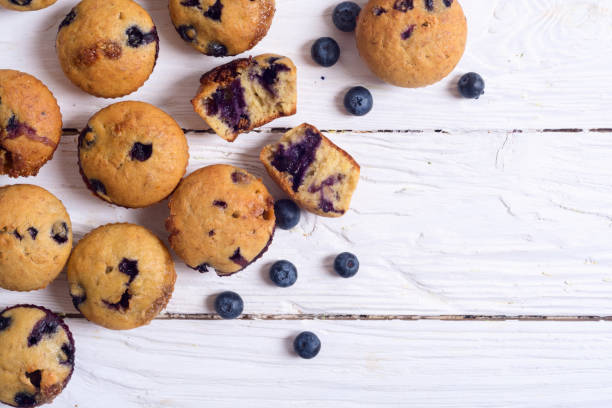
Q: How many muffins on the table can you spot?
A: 11